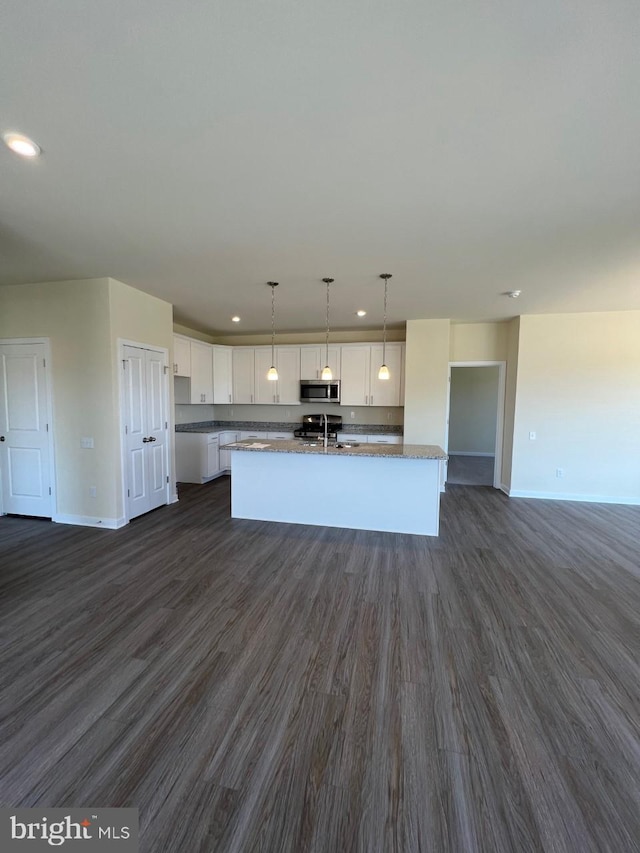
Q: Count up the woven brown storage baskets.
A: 0